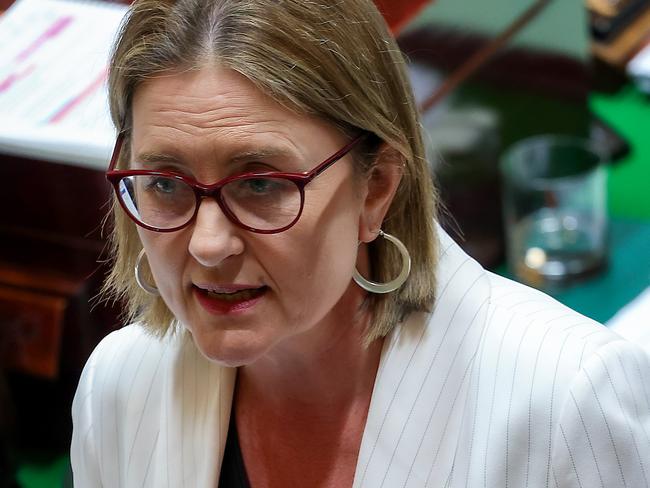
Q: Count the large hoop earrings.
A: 2